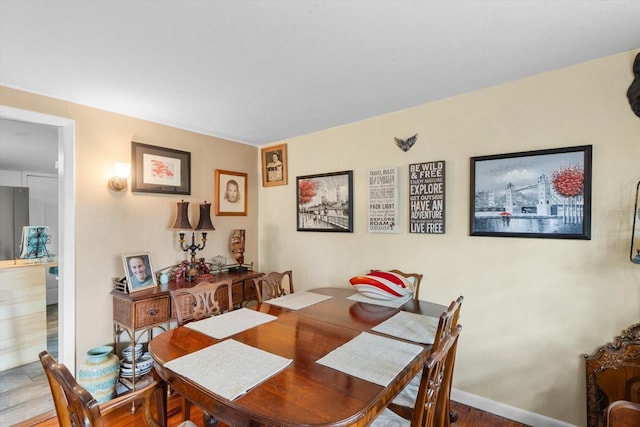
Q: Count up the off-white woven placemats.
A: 6